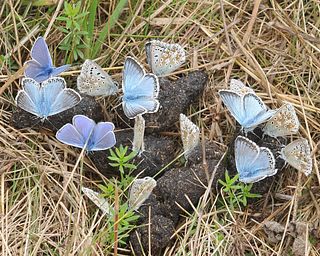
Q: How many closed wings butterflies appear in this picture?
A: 9